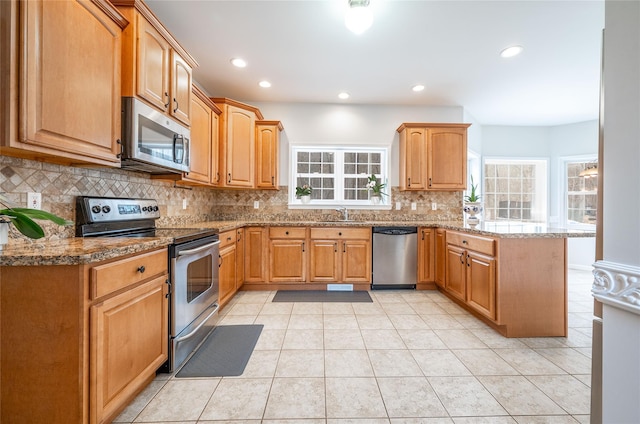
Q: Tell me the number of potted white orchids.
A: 1